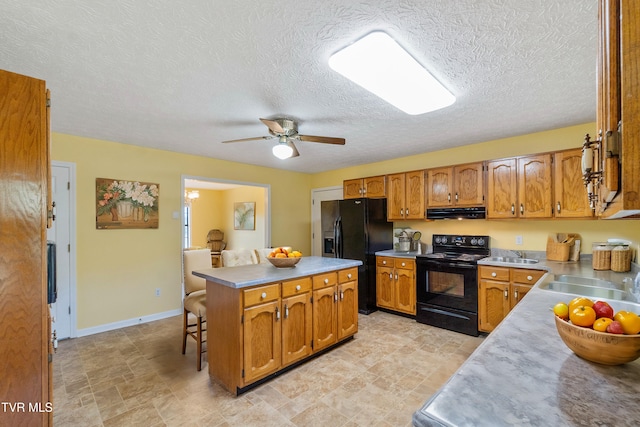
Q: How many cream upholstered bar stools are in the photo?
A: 3